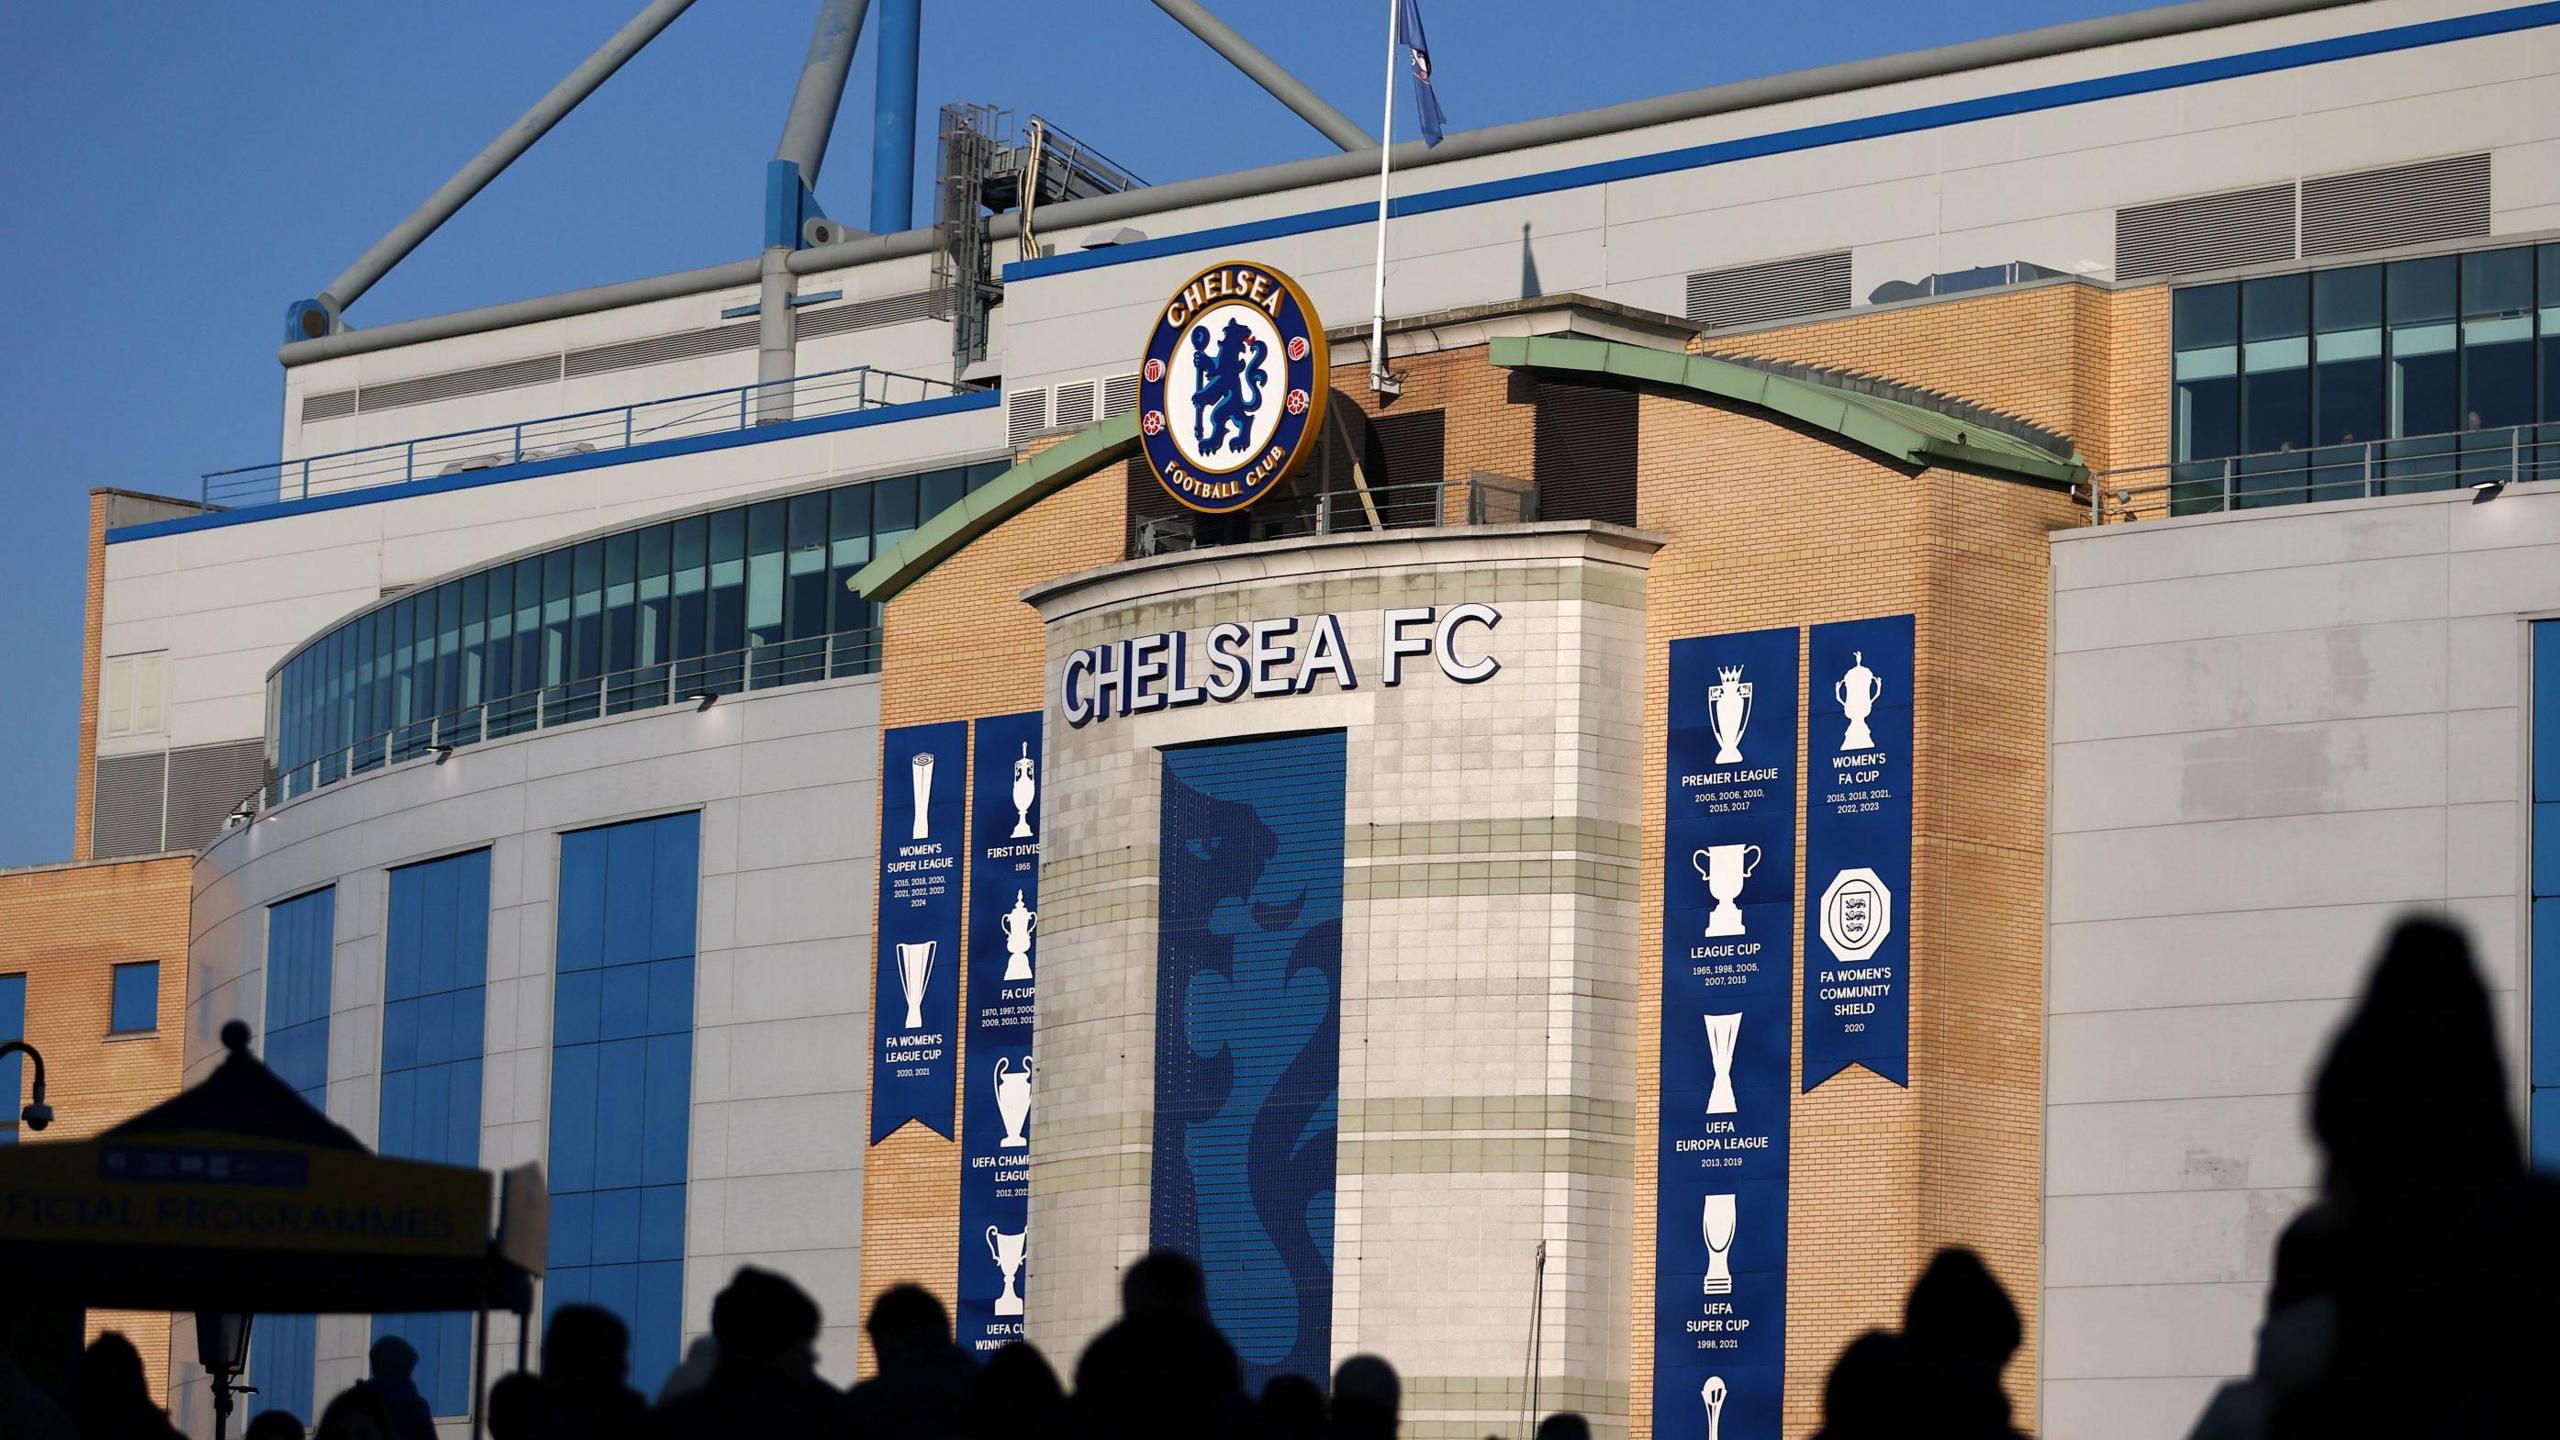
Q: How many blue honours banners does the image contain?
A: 4